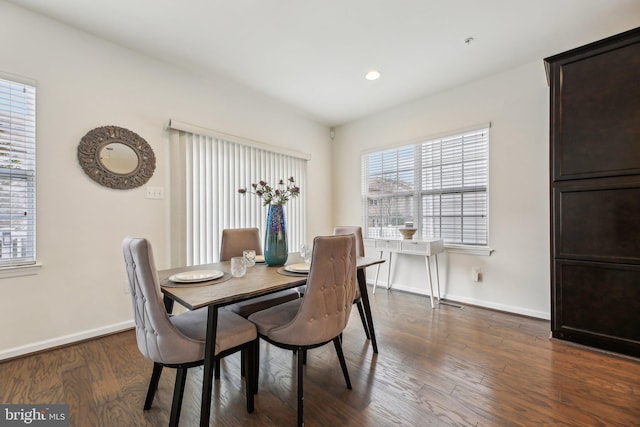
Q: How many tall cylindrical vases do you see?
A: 1